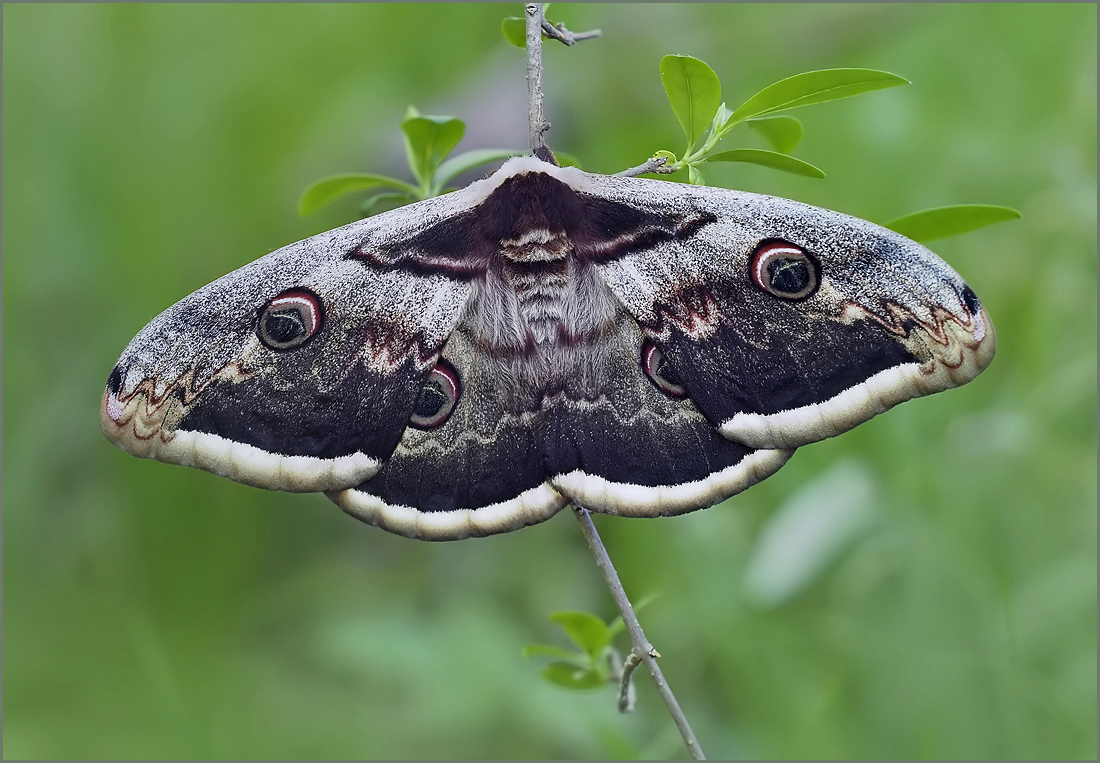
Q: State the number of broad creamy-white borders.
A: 4